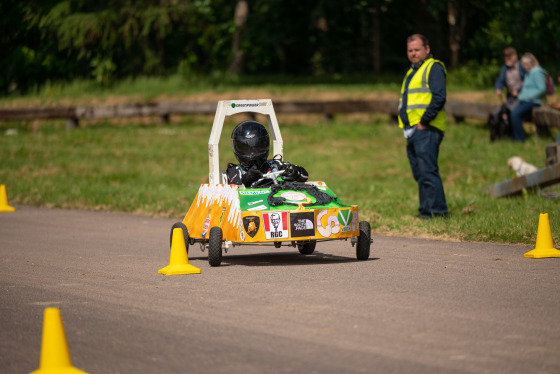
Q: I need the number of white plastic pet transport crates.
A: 0